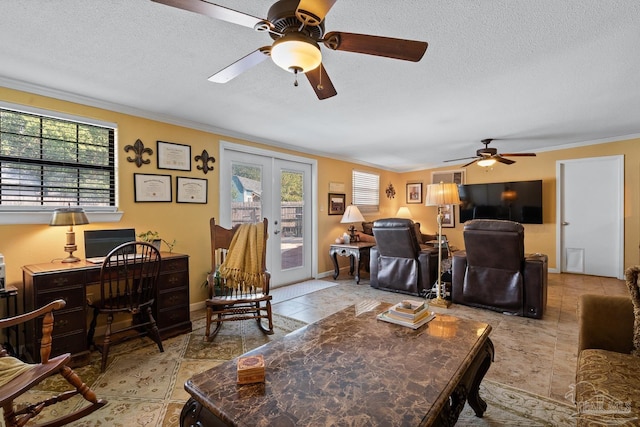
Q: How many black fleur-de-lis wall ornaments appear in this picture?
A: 2